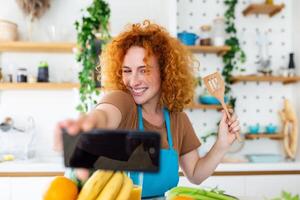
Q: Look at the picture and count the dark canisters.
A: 2